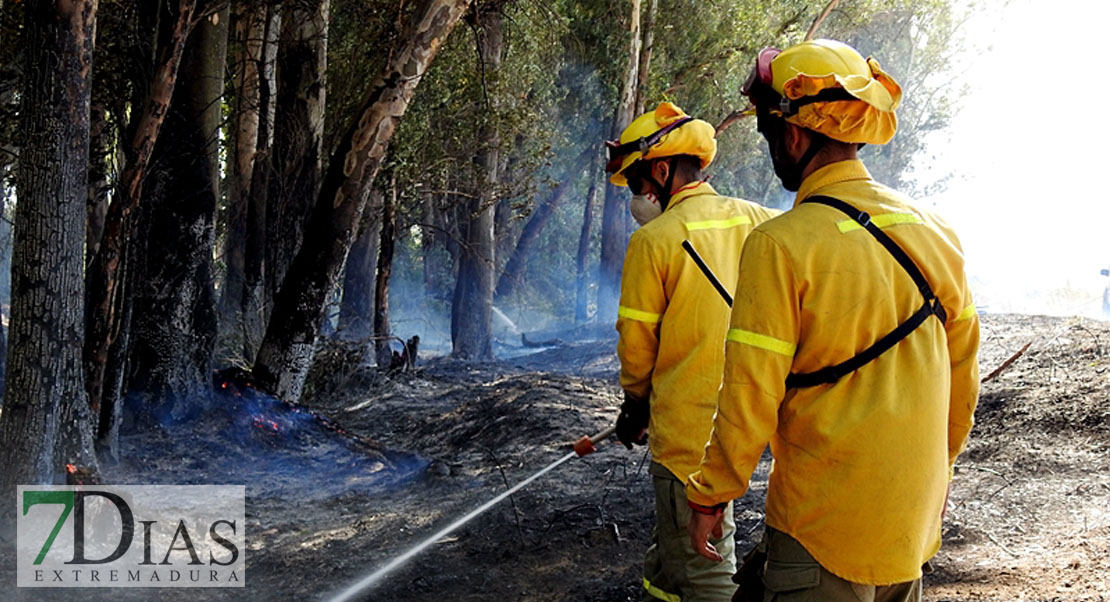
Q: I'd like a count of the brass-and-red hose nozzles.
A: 1